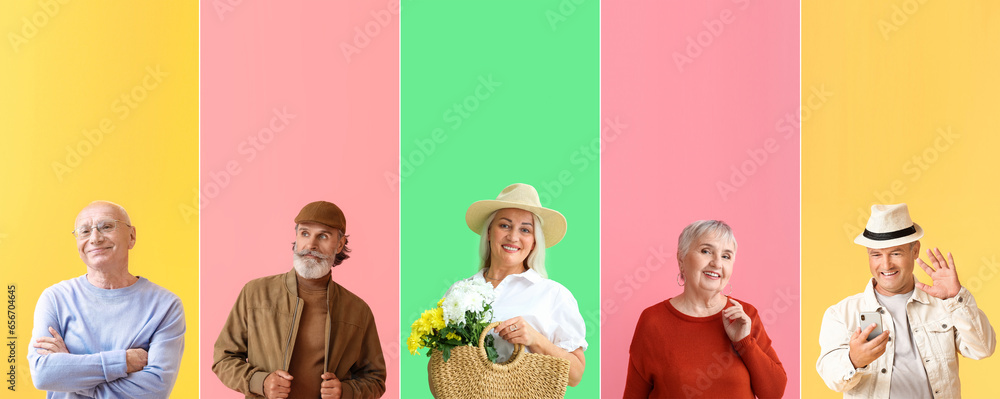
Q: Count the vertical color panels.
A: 5